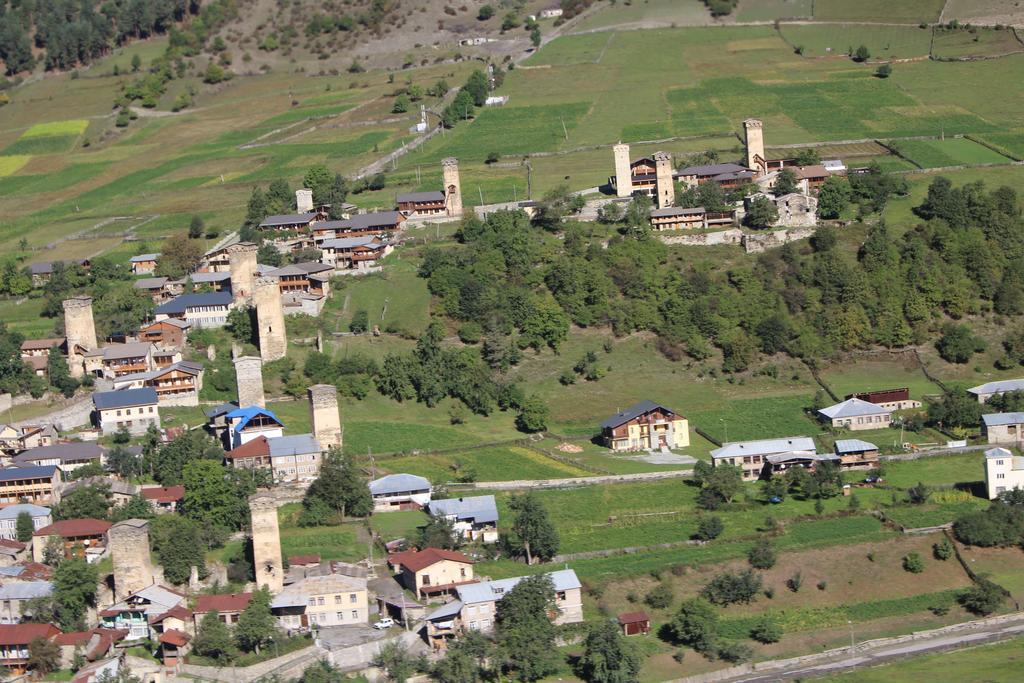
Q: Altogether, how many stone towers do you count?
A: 12